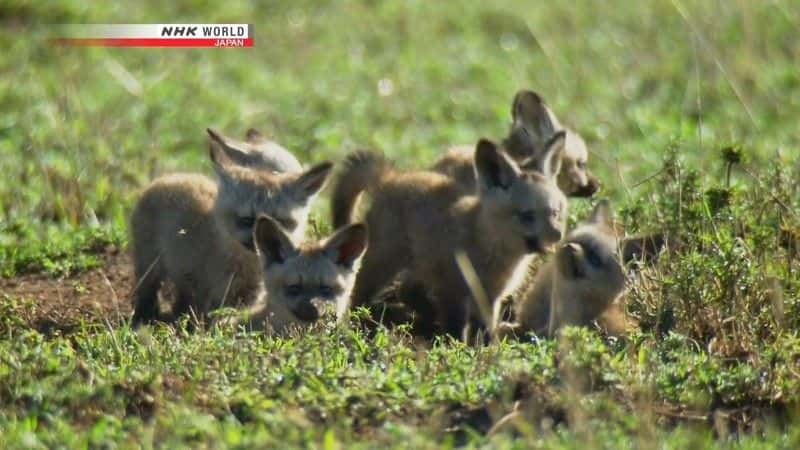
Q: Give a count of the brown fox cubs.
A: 6